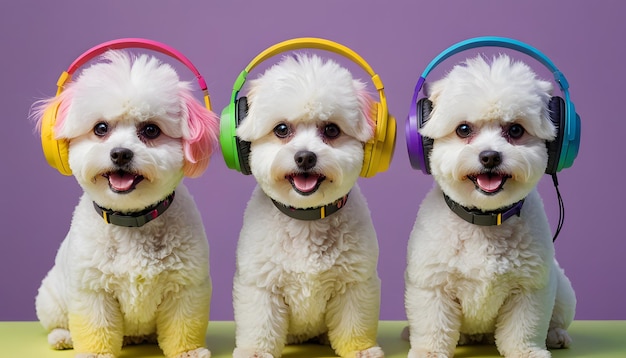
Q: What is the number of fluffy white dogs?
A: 3